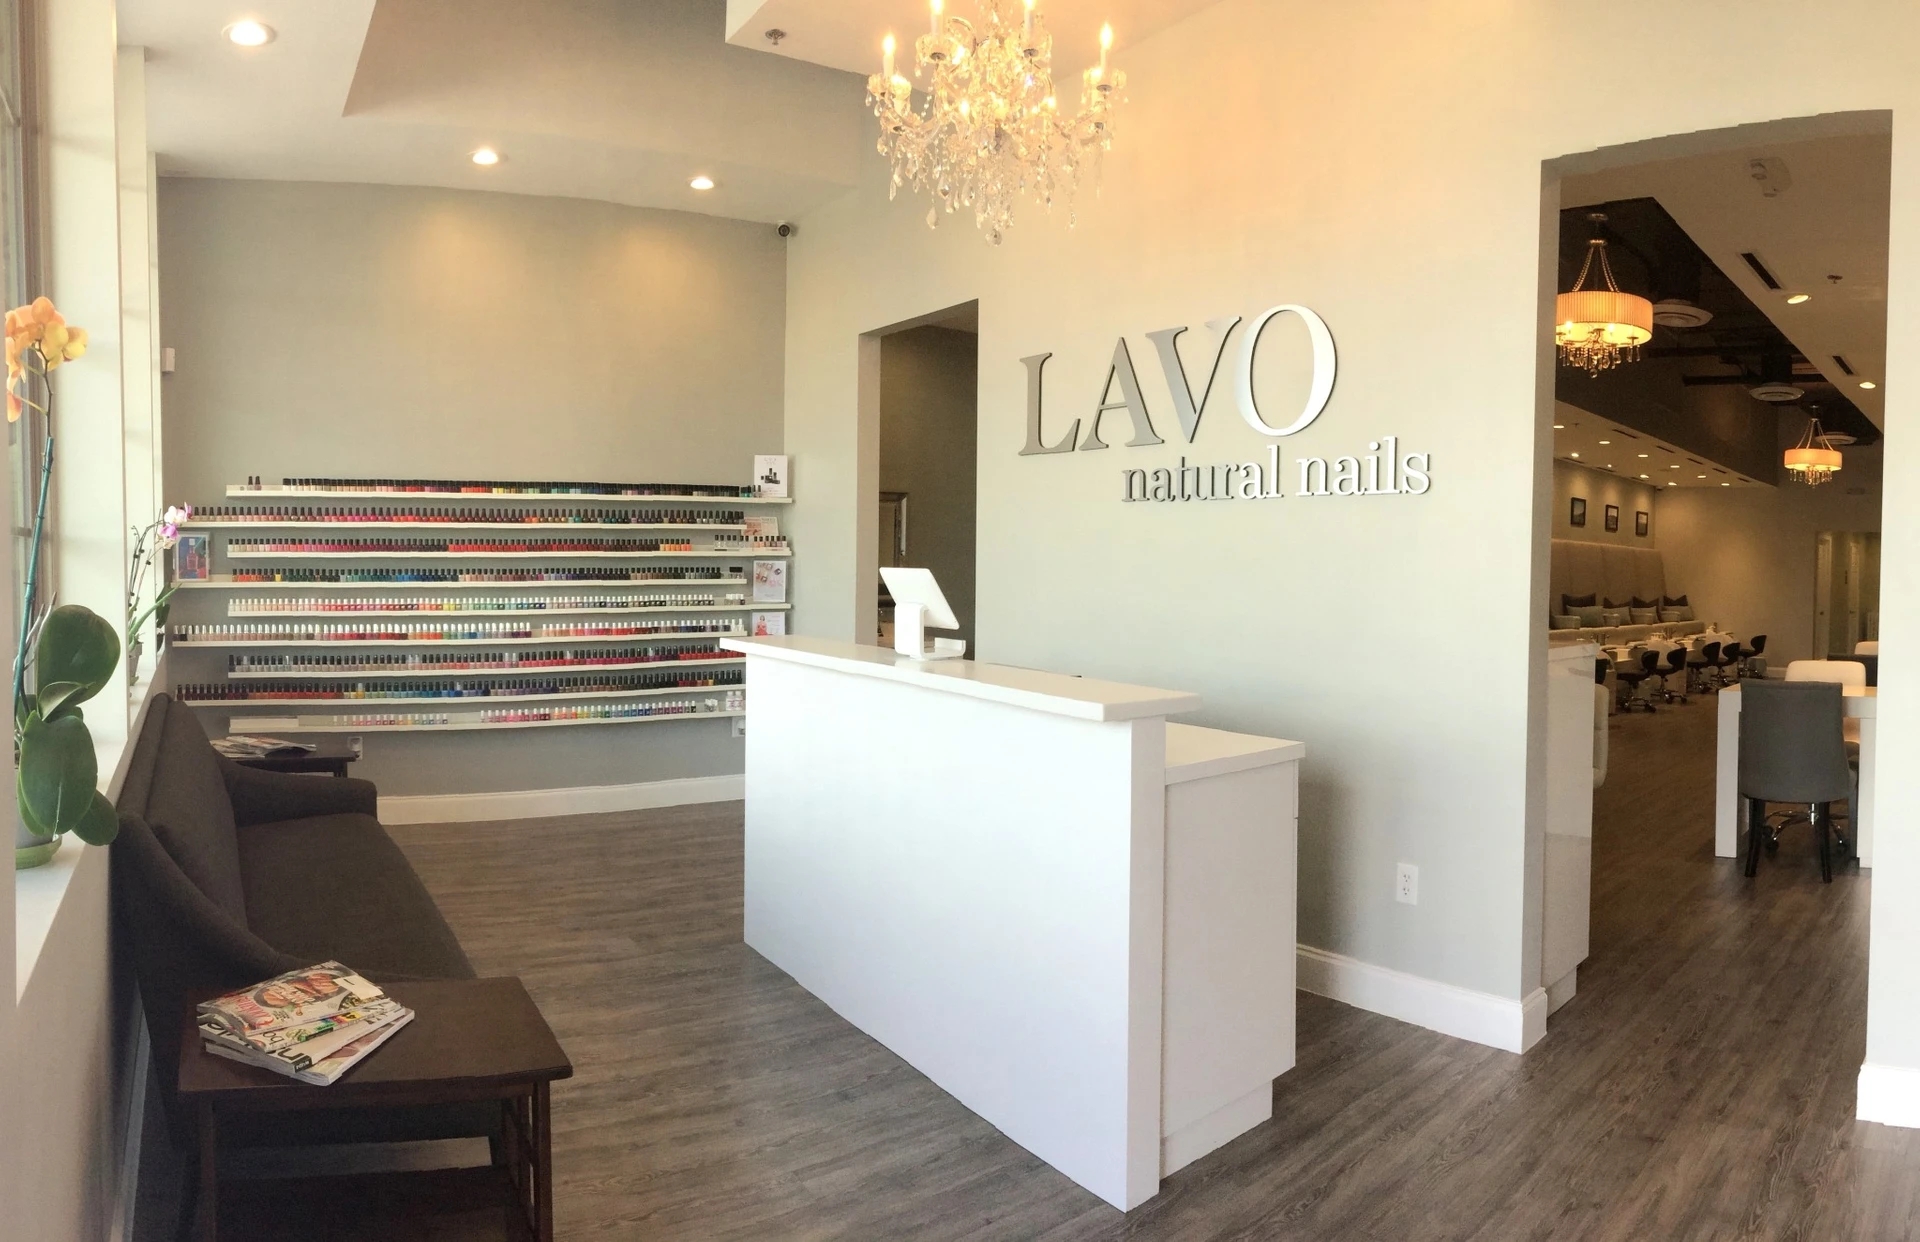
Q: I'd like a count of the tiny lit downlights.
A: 15